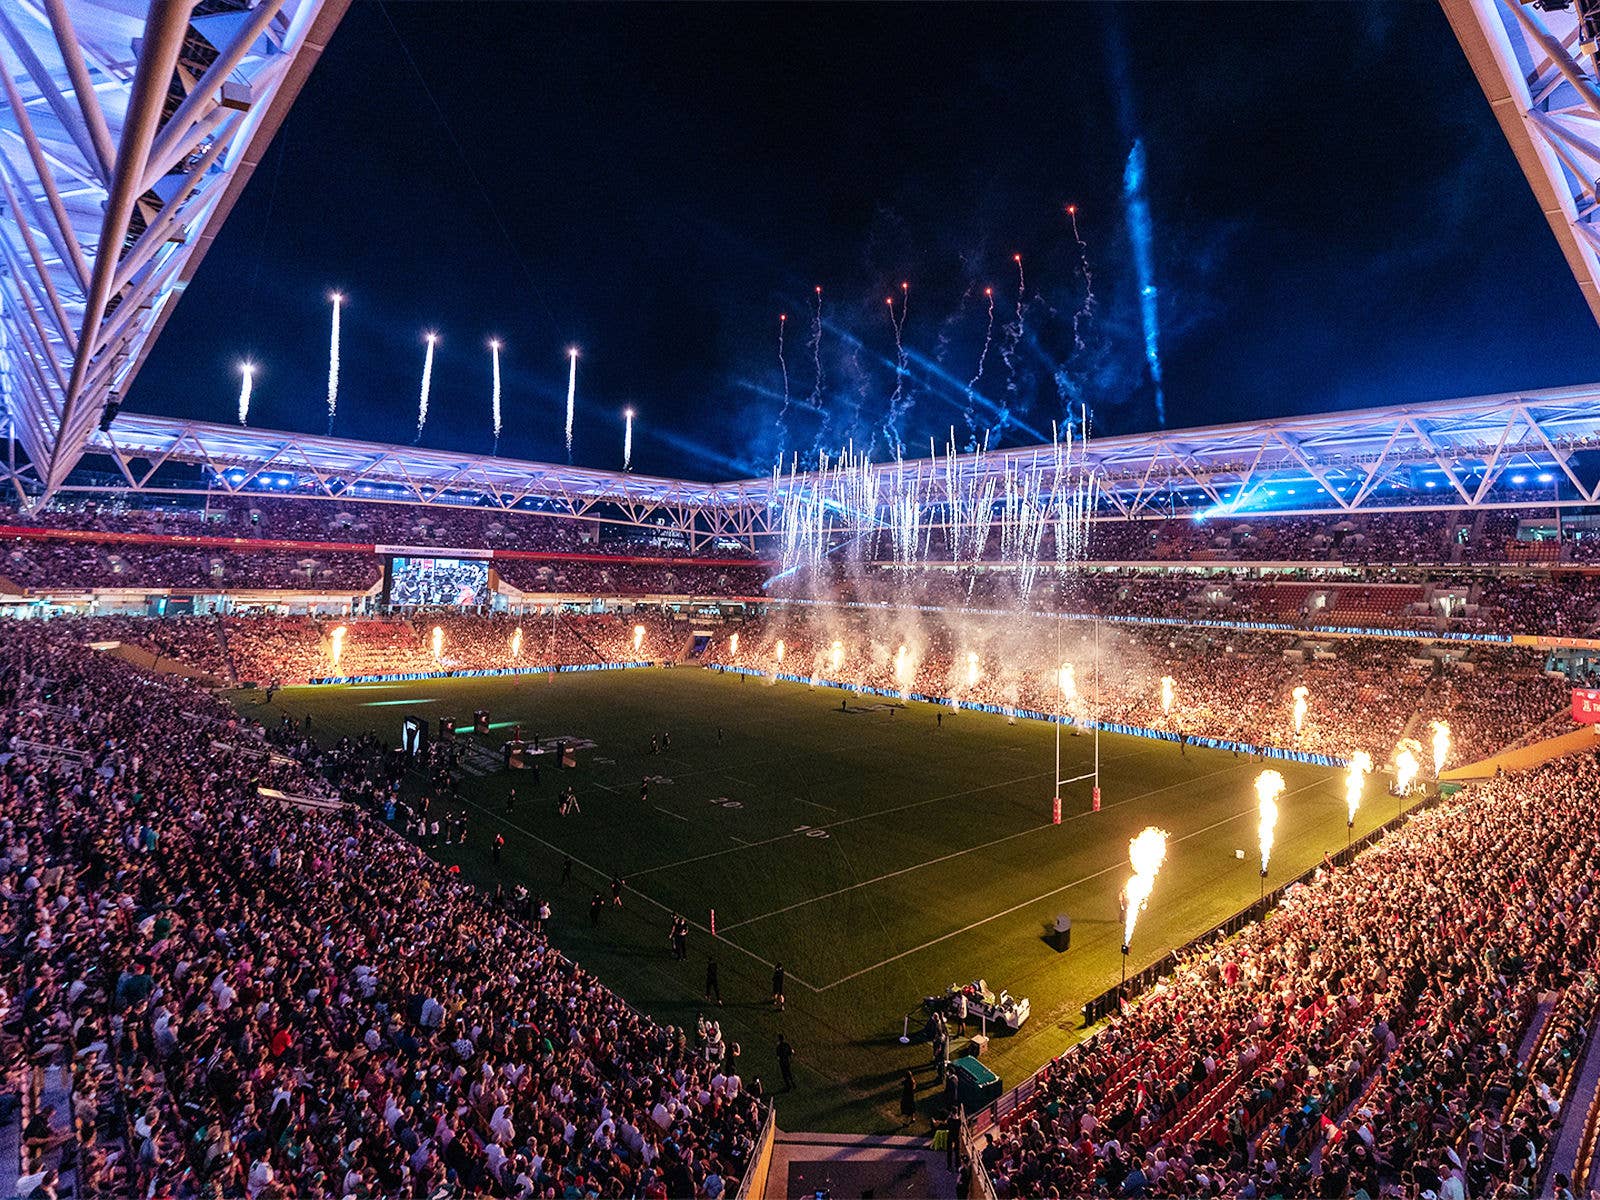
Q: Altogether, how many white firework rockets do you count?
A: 6